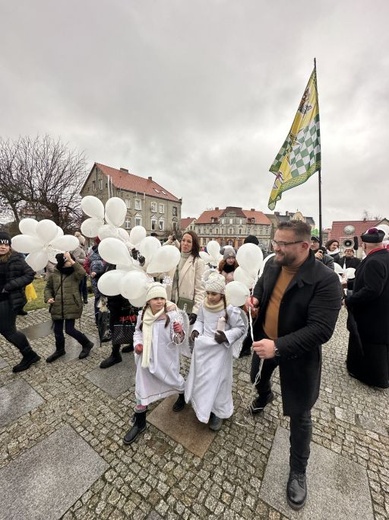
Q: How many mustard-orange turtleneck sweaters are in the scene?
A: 1